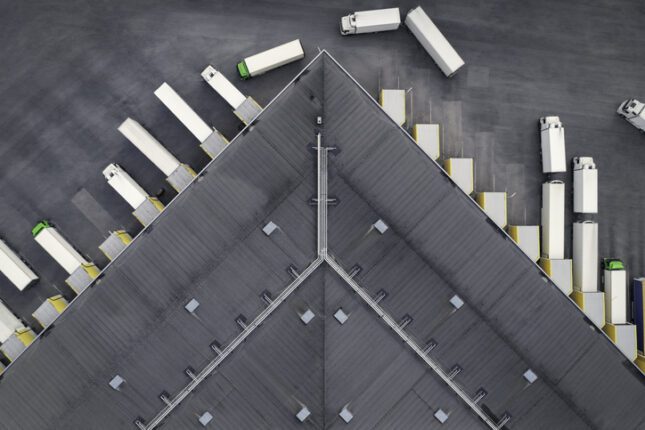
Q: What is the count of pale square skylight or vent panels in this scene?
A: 12